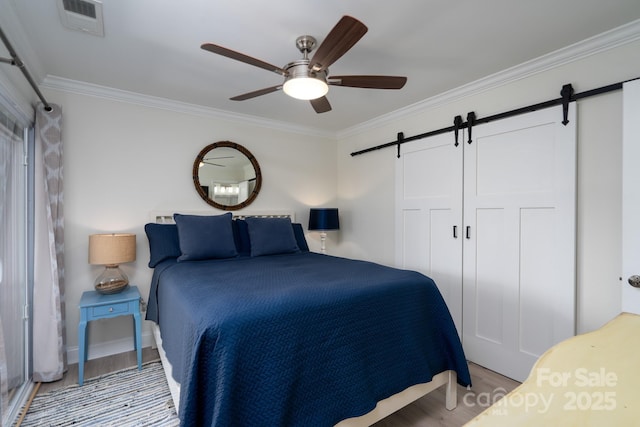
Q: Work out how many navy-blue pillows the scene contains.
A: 4